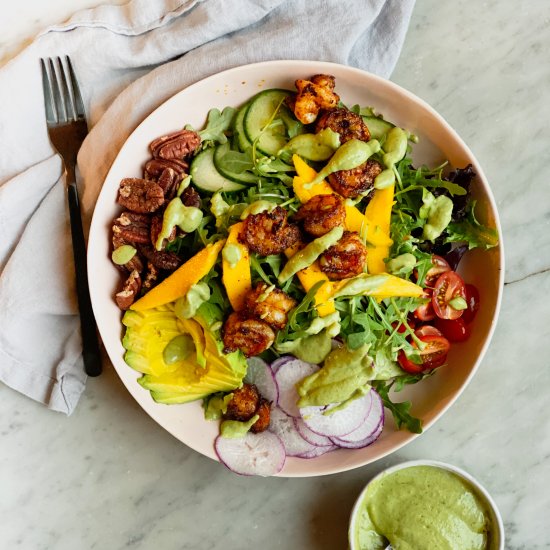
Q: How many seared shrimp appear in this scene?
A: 9